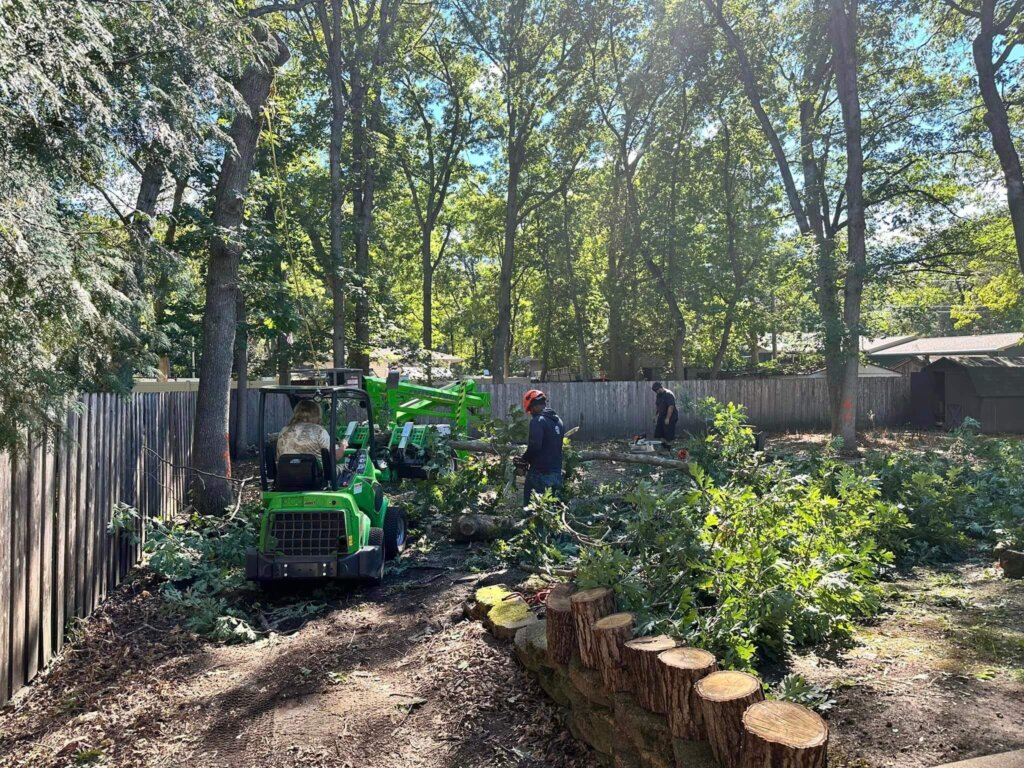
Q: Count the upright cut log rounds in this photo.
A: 7